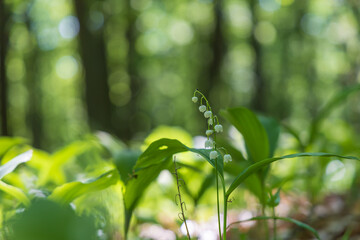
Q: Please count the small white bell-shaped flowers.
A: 9